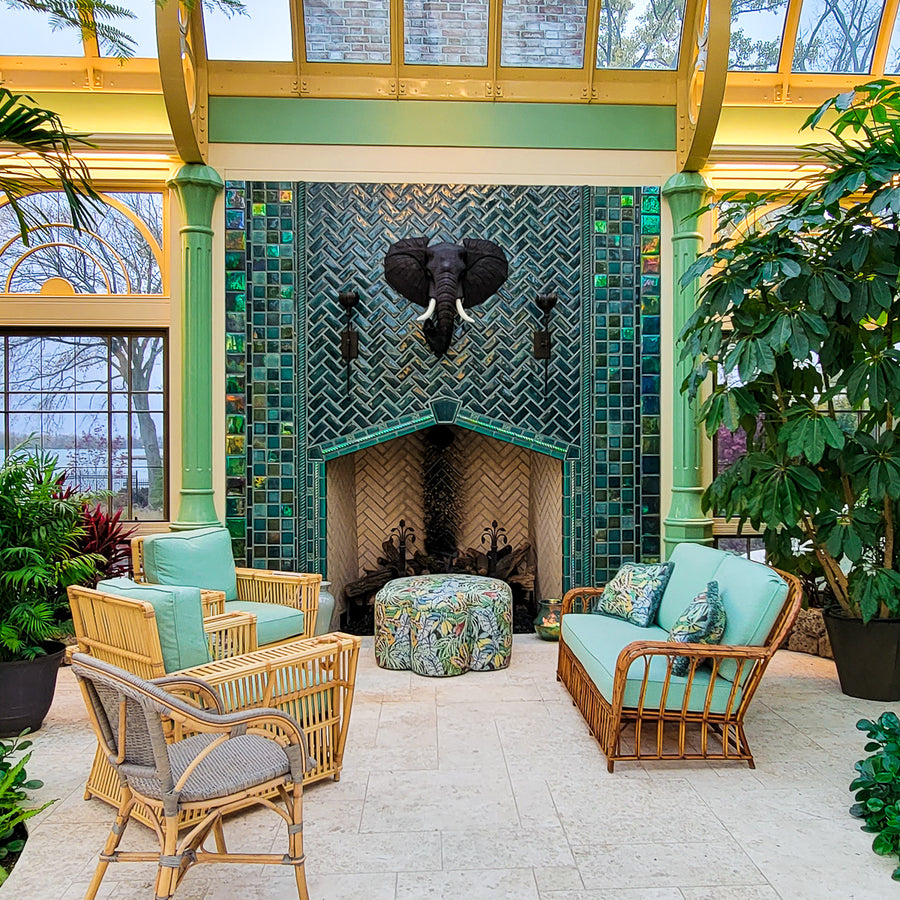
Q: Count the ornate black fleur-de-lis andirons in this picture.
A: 2